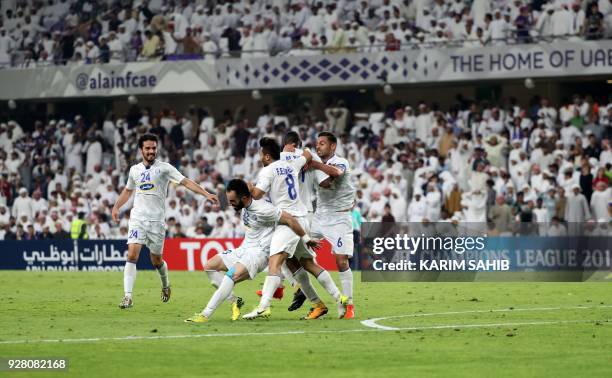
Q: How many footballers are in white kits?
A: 5